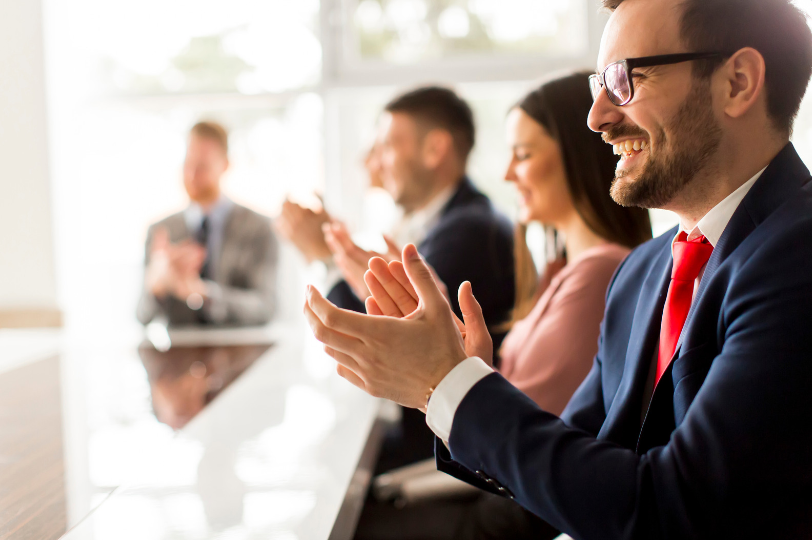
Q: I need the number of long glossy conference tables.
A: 1